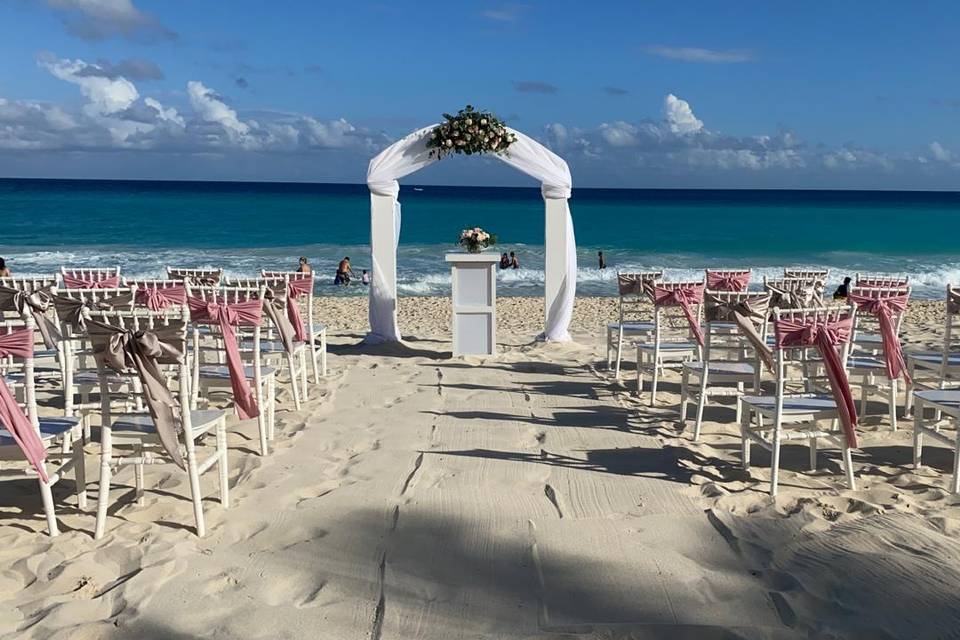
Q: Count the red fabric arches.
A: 0